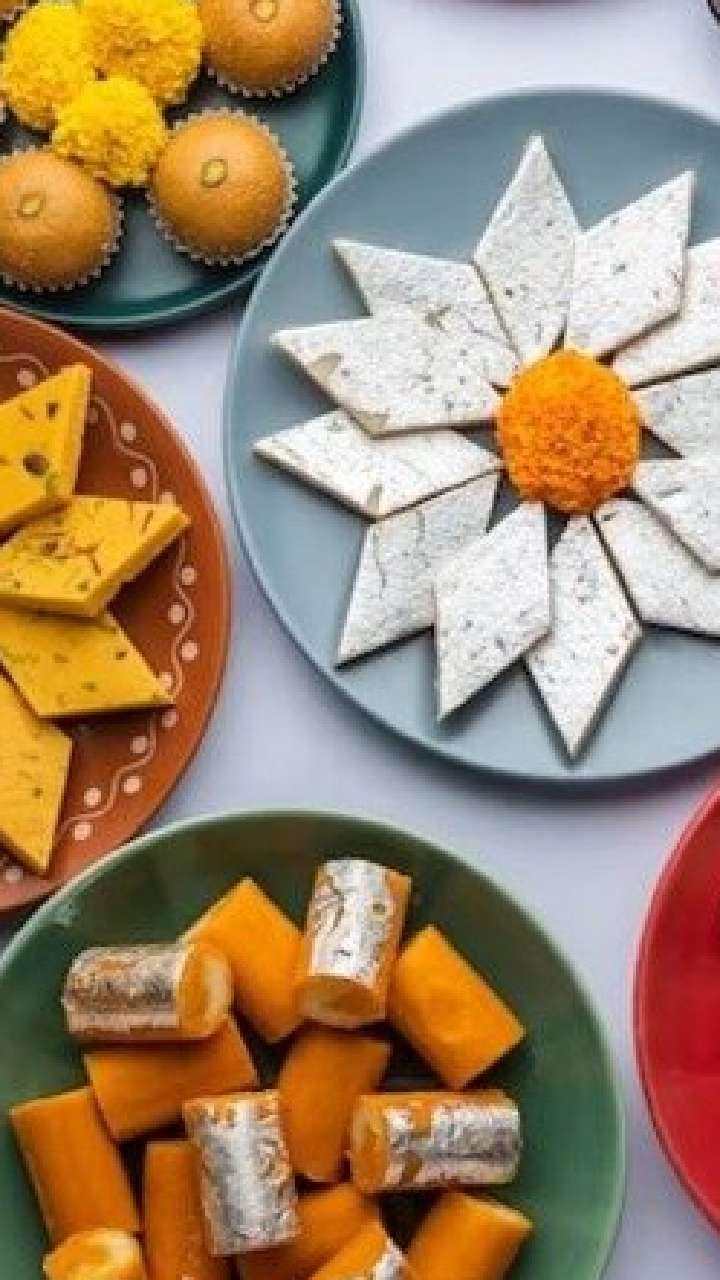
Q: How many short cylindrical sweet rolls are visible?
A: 14